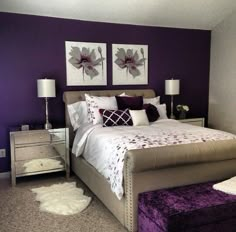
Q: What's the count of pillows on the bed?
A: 8